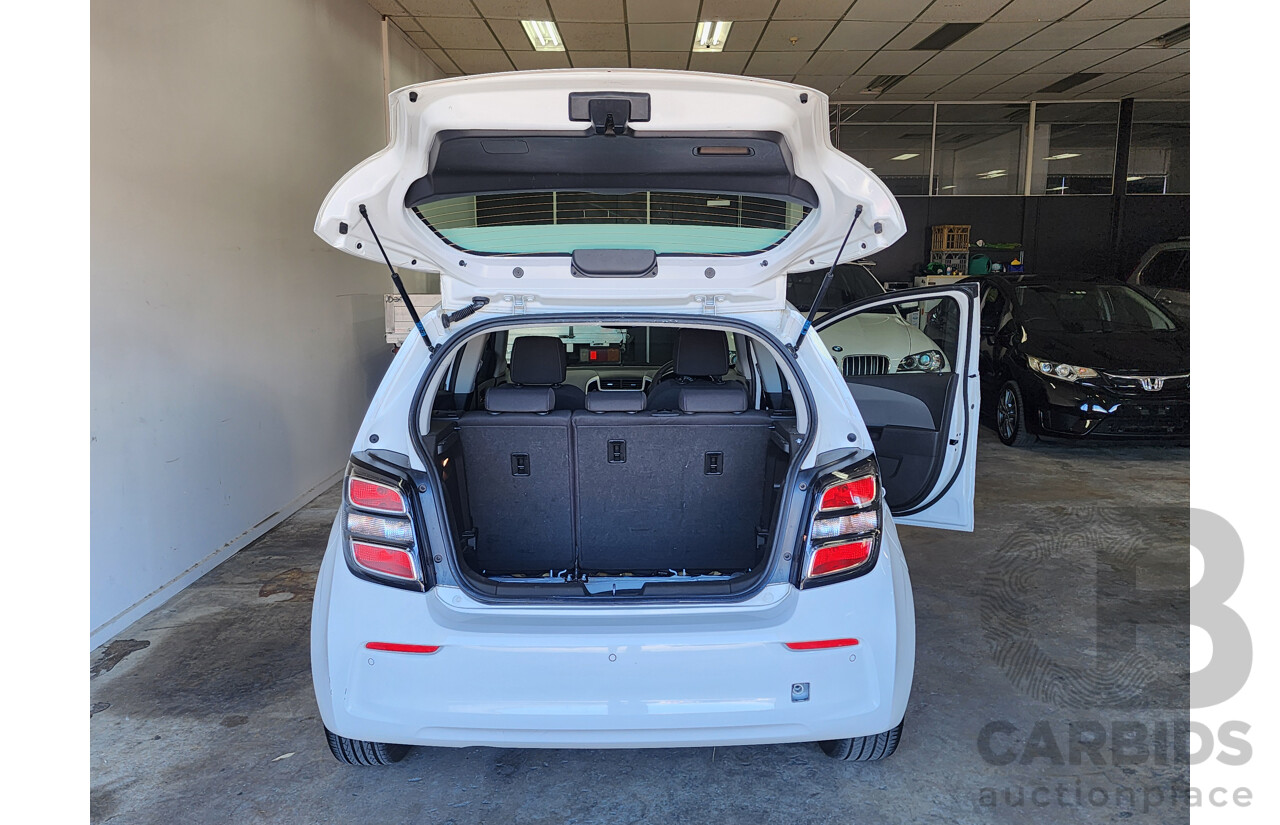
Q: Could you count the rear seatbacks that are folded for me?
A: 0